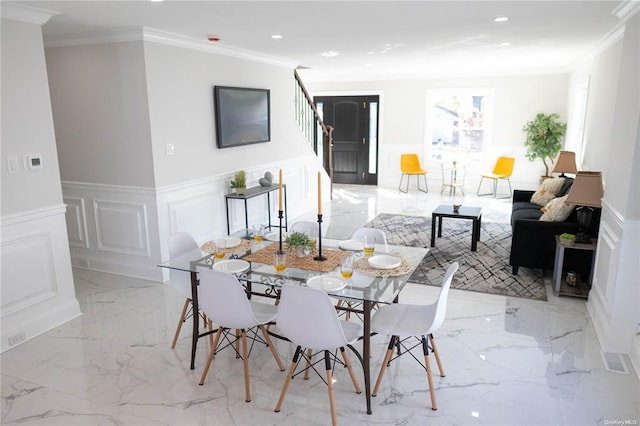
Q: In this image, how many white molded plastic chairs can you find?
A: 6